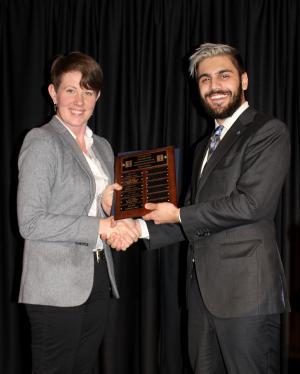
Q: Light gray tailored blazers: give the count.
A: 1